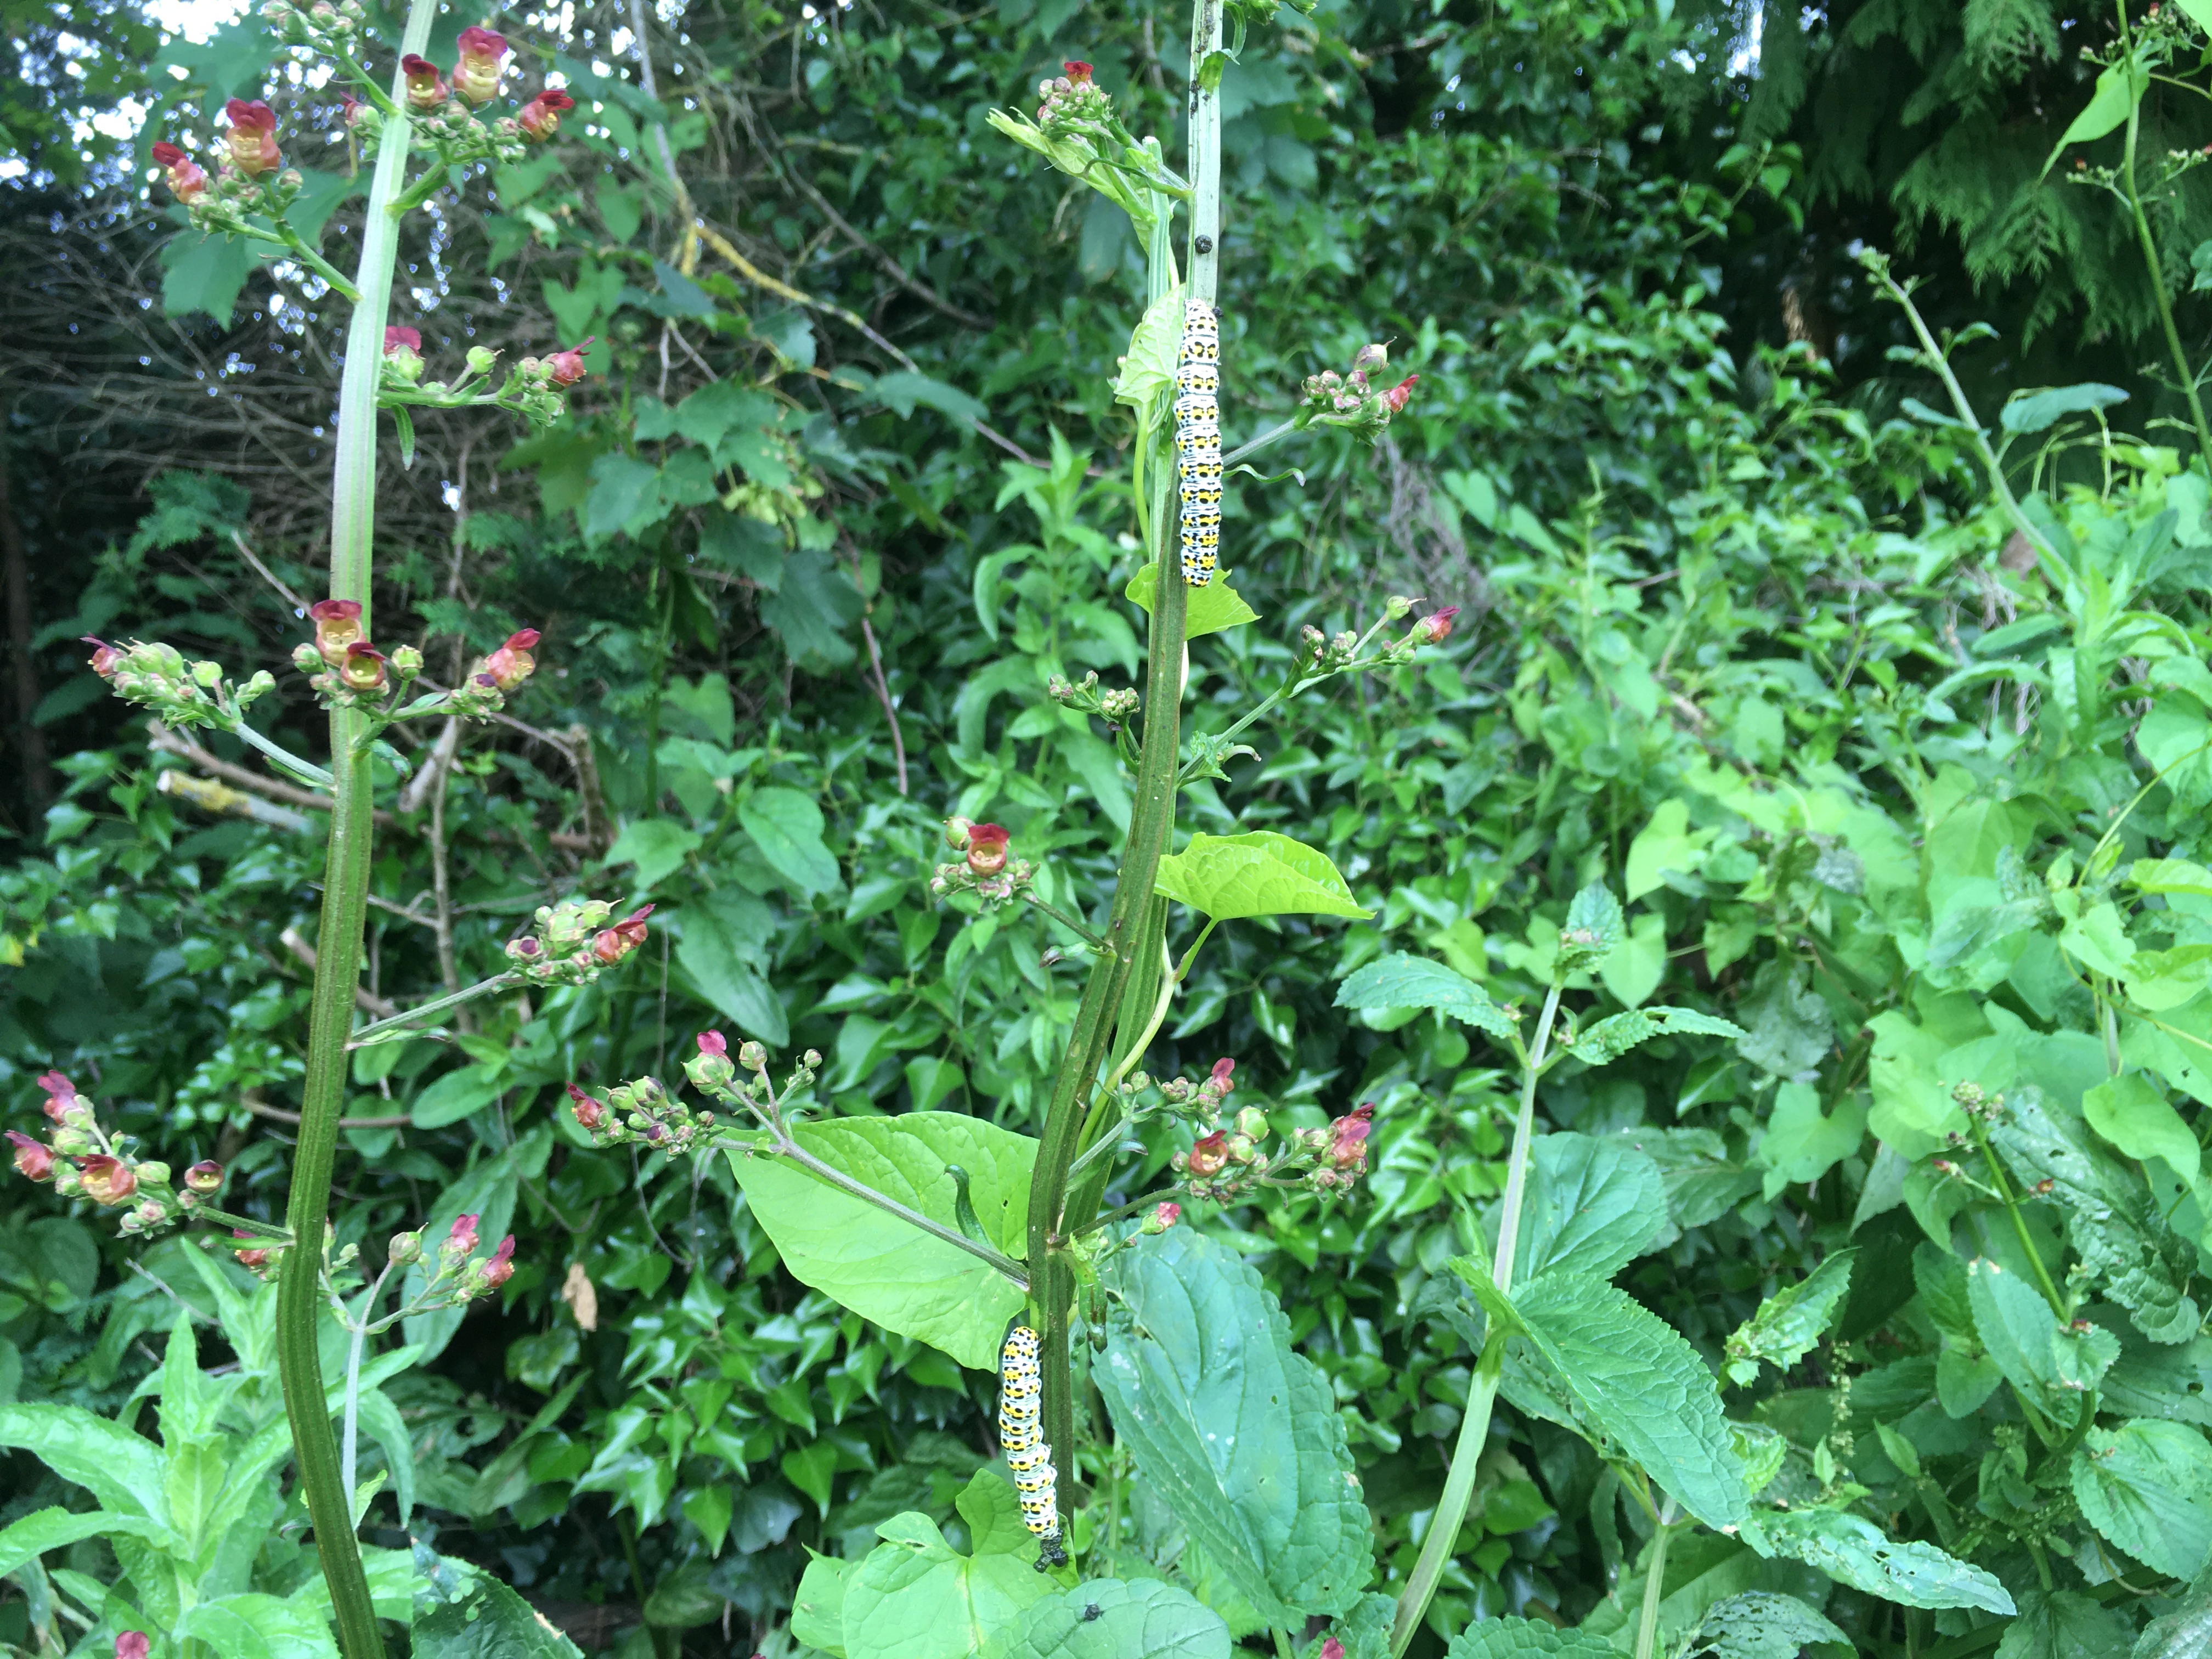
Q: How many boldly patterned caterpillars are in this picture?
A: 2